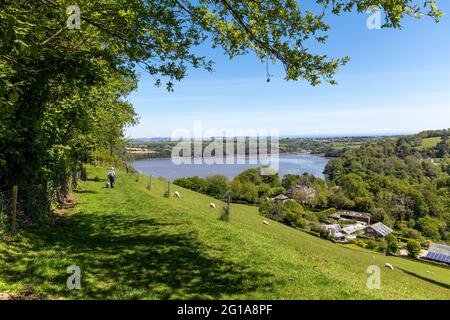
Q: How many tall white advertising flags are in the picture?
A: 0